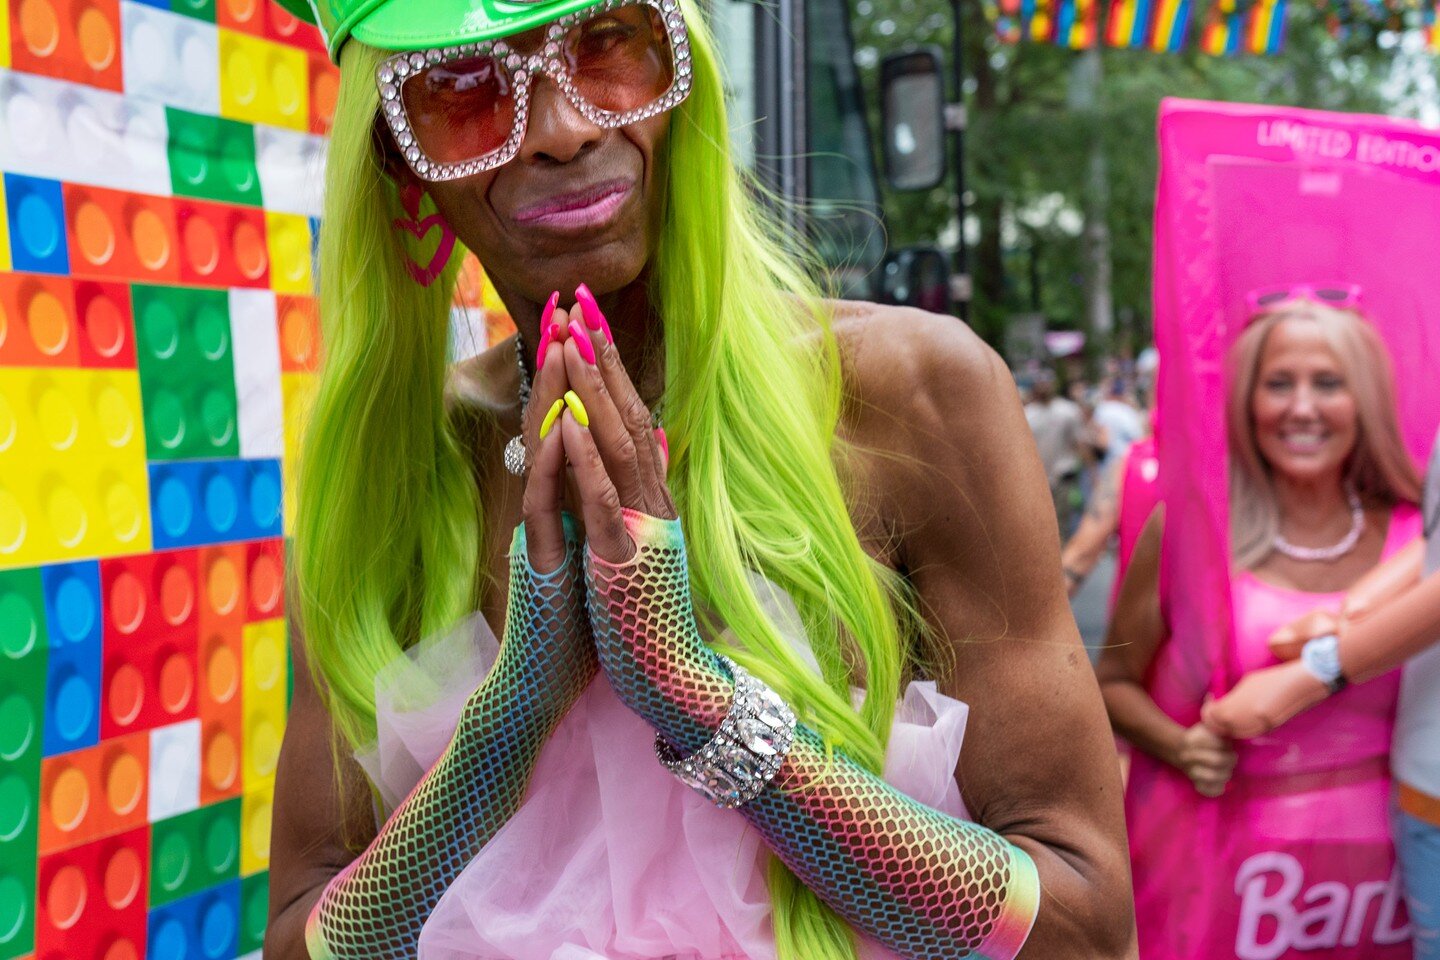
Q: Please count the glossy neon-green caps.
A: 1